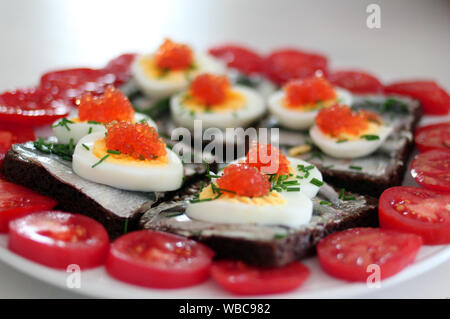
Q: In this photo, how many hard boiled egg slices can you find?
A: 8